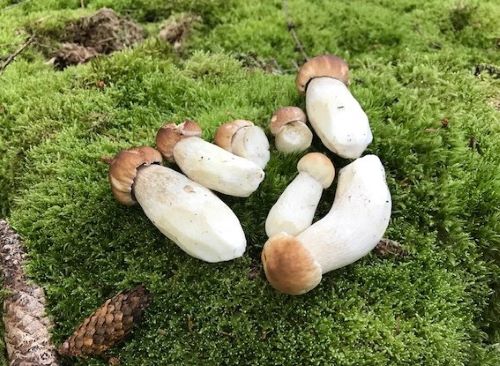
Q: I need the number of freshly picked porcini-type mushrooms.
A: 7